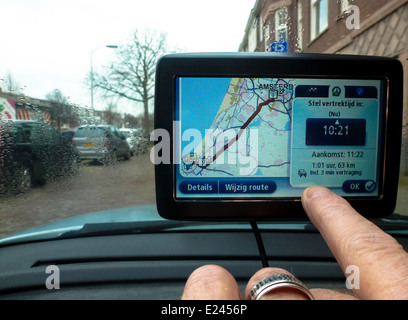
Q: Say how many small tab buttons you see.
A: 3